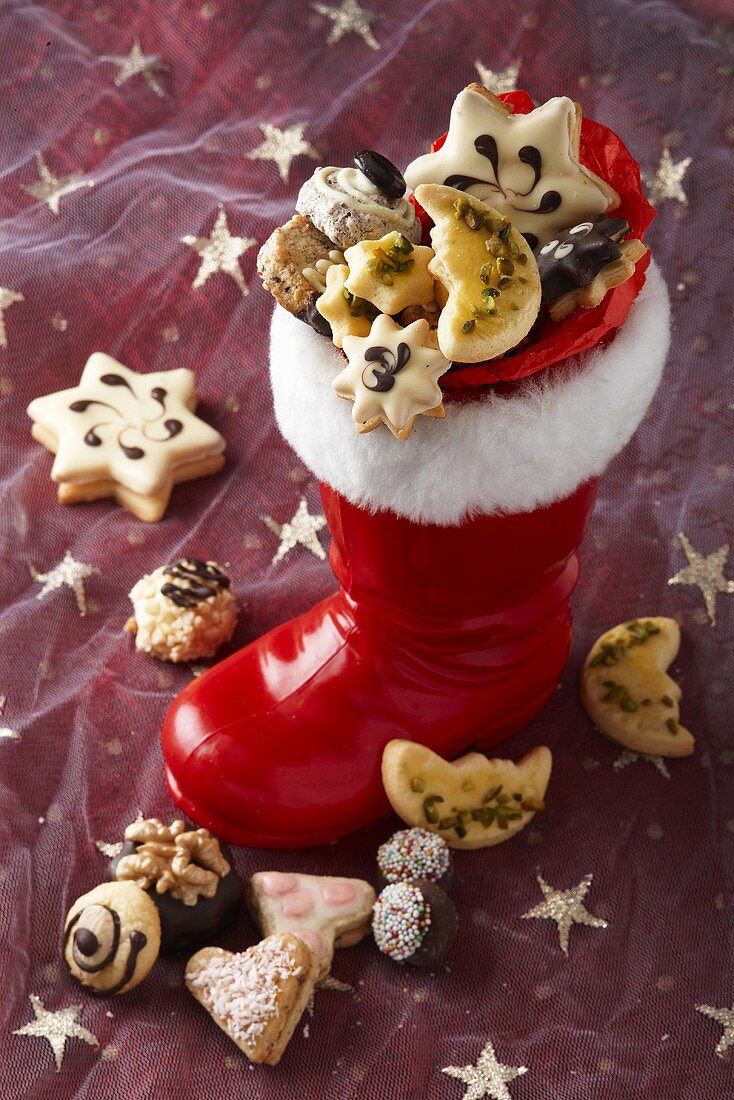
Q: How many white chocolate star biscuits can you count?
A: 3